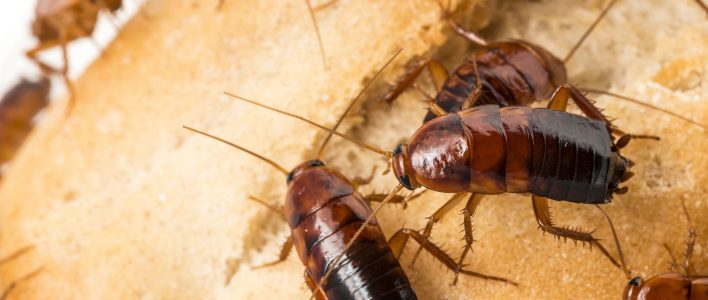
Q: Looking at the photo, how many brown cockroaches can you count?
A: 6